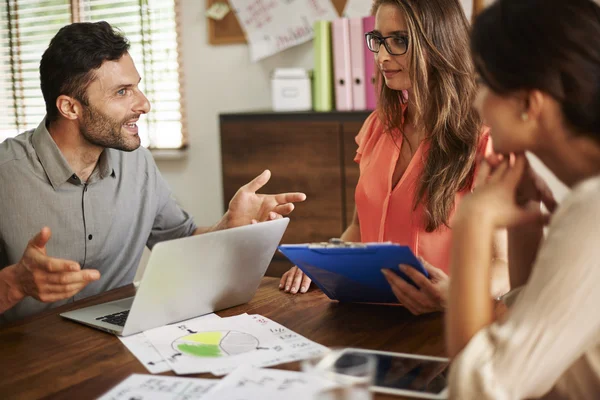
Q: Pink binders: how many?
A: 3